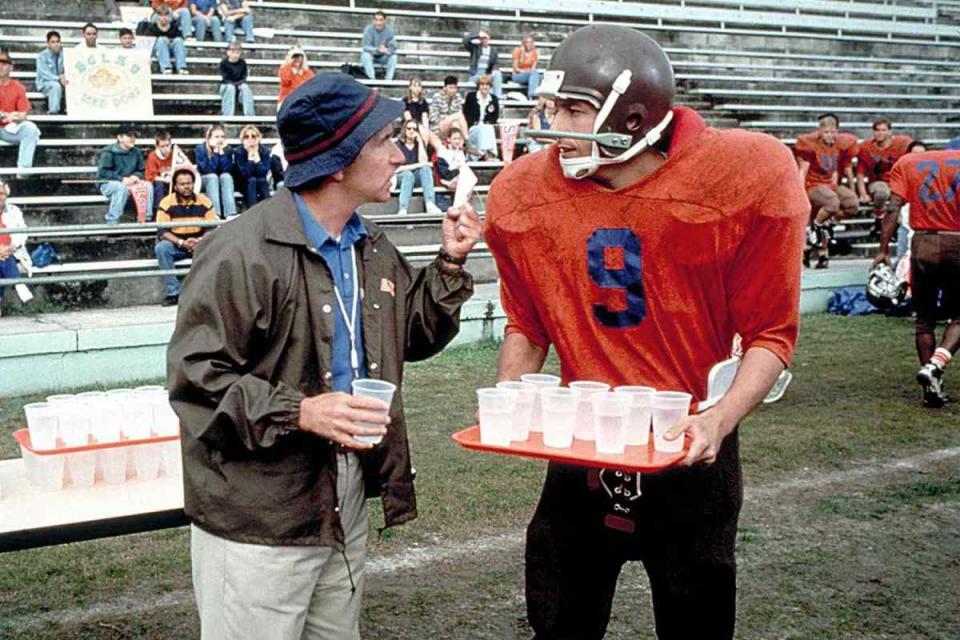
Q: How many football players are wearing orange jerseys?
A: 4